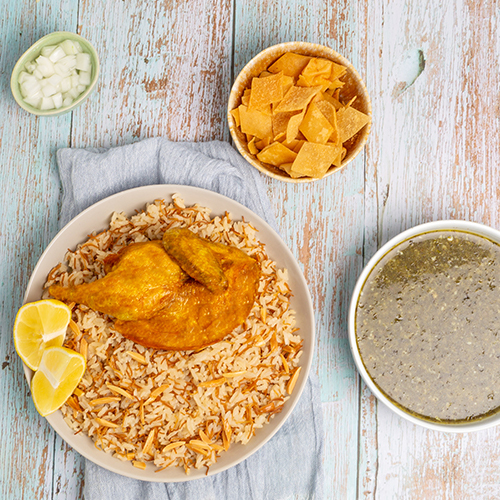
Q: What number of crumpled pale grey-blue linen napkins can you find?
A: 1